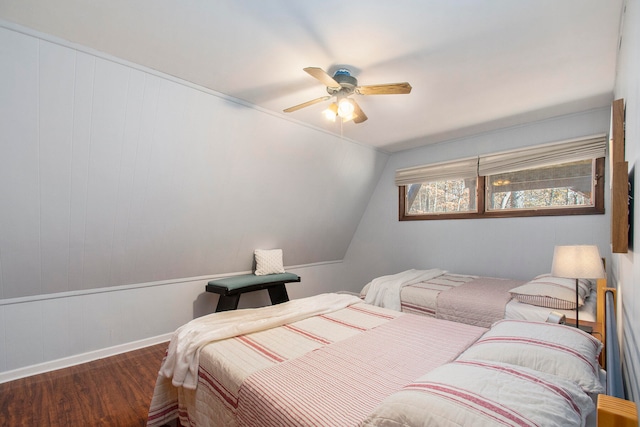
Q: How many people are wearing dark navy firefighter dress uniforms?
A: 0